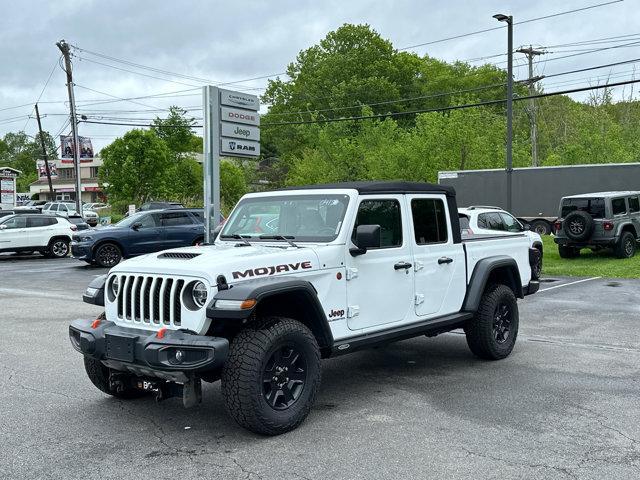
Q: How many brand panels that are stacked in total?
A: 4